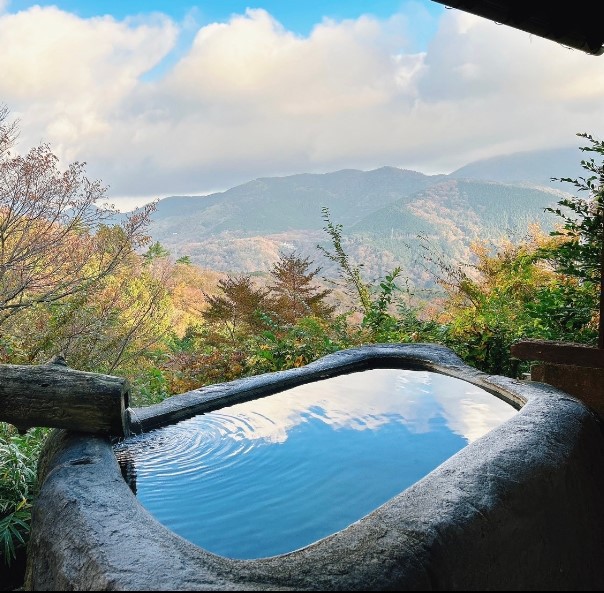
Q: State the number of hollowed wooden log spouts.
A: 1